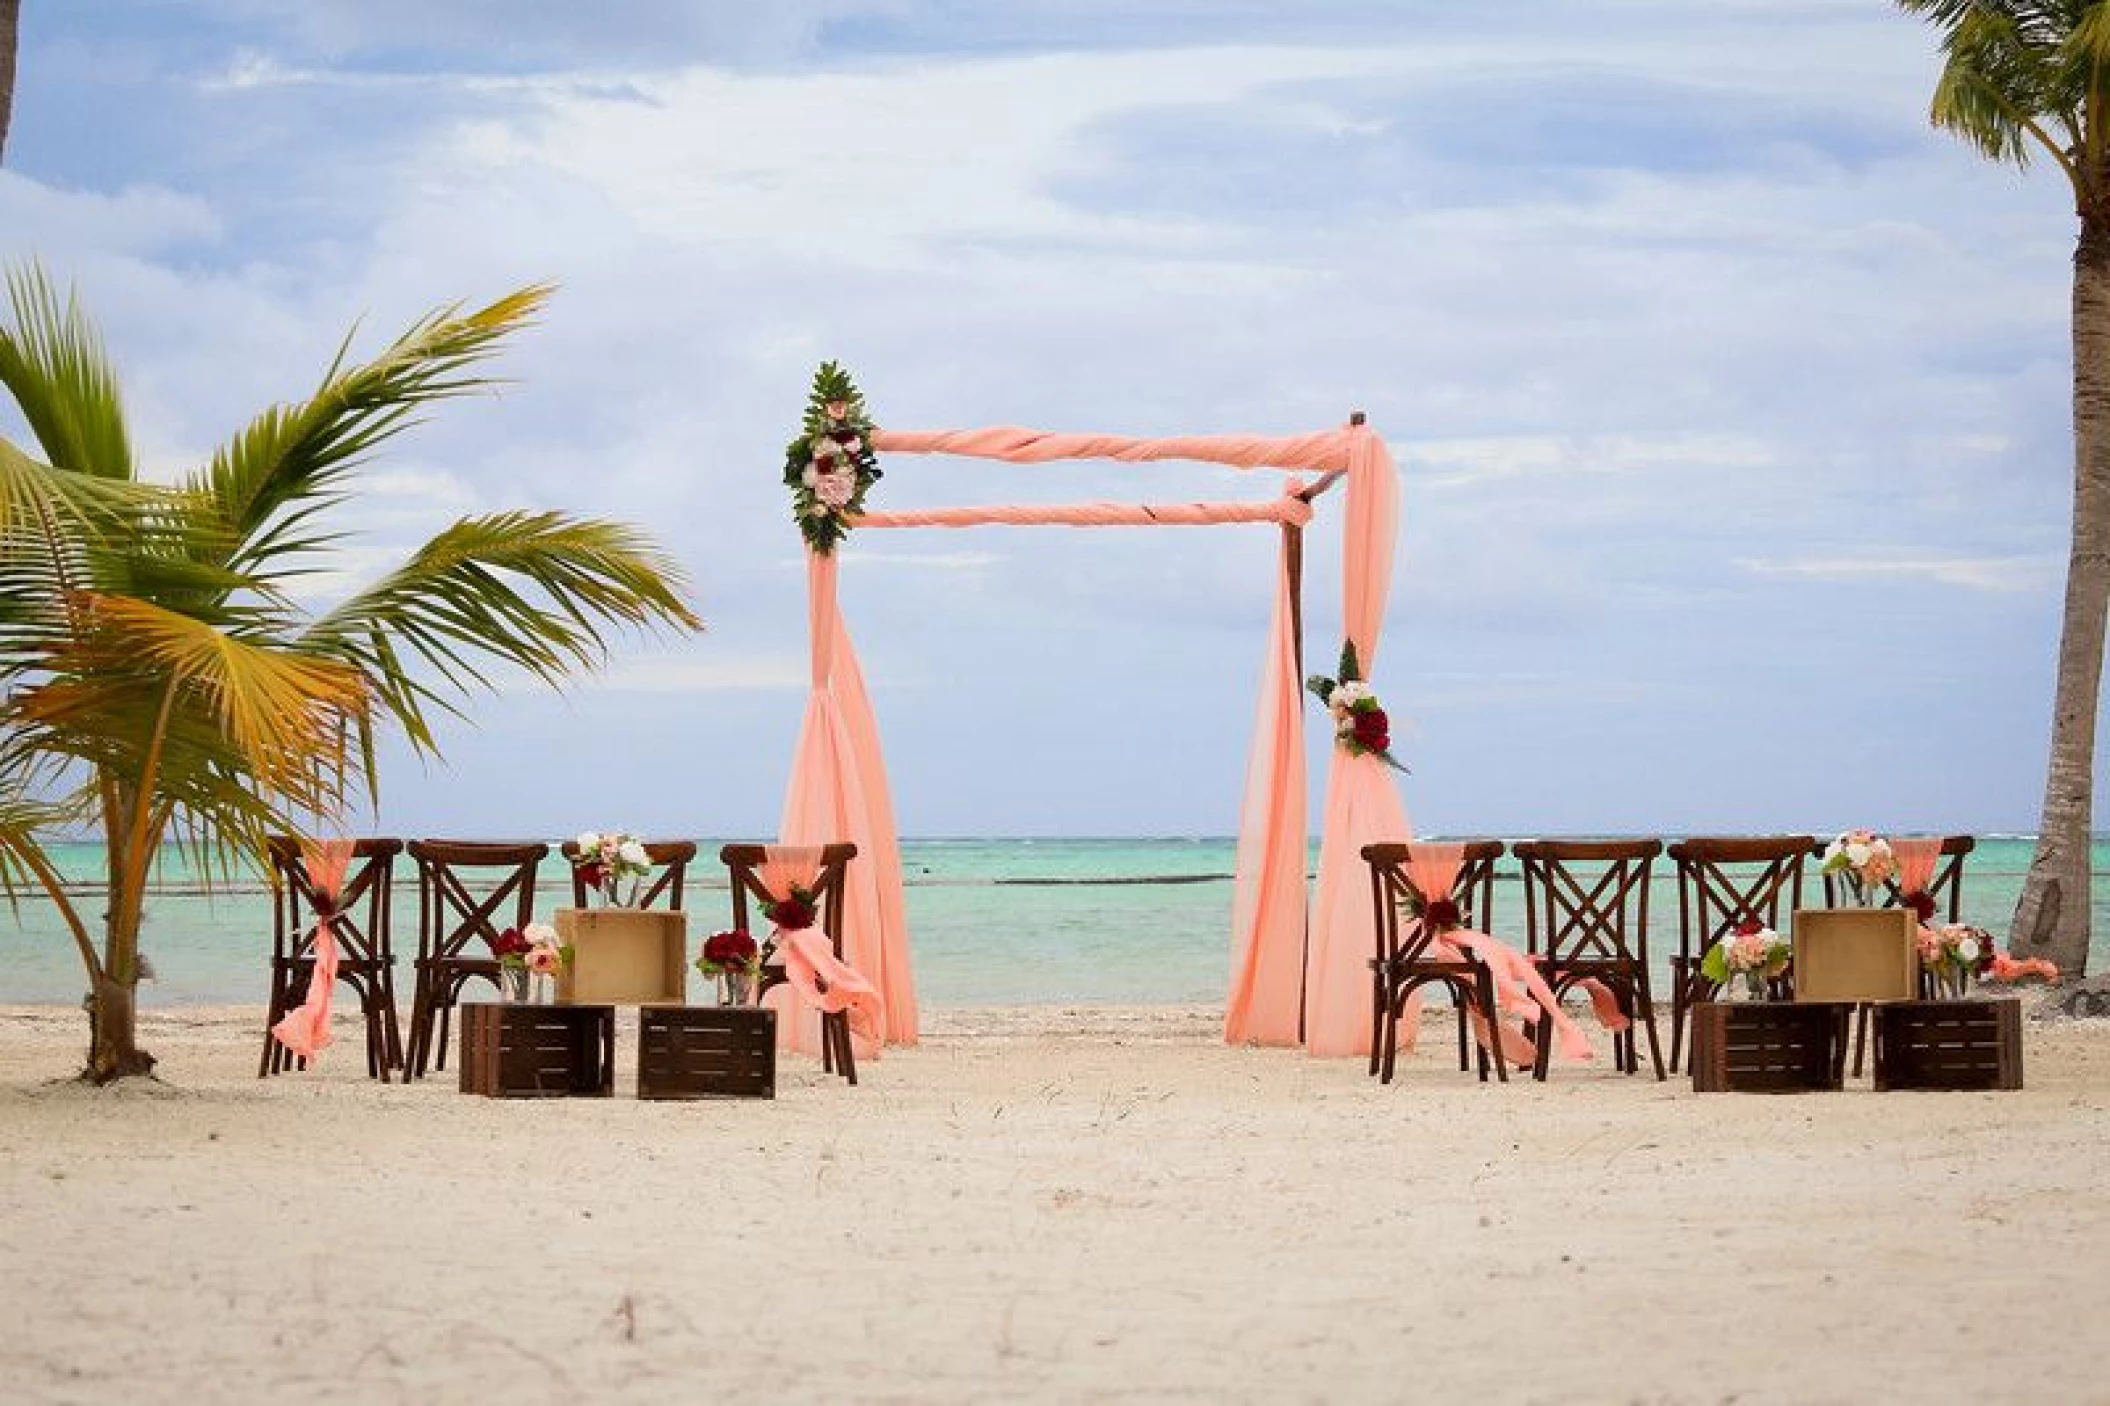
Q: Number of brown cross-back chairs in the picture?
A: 8